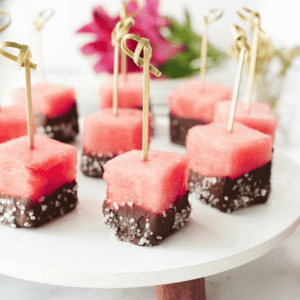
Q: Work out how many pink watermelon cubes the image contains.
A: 9